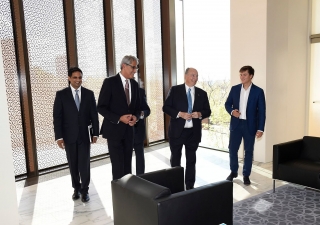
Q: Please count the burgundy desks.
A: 0